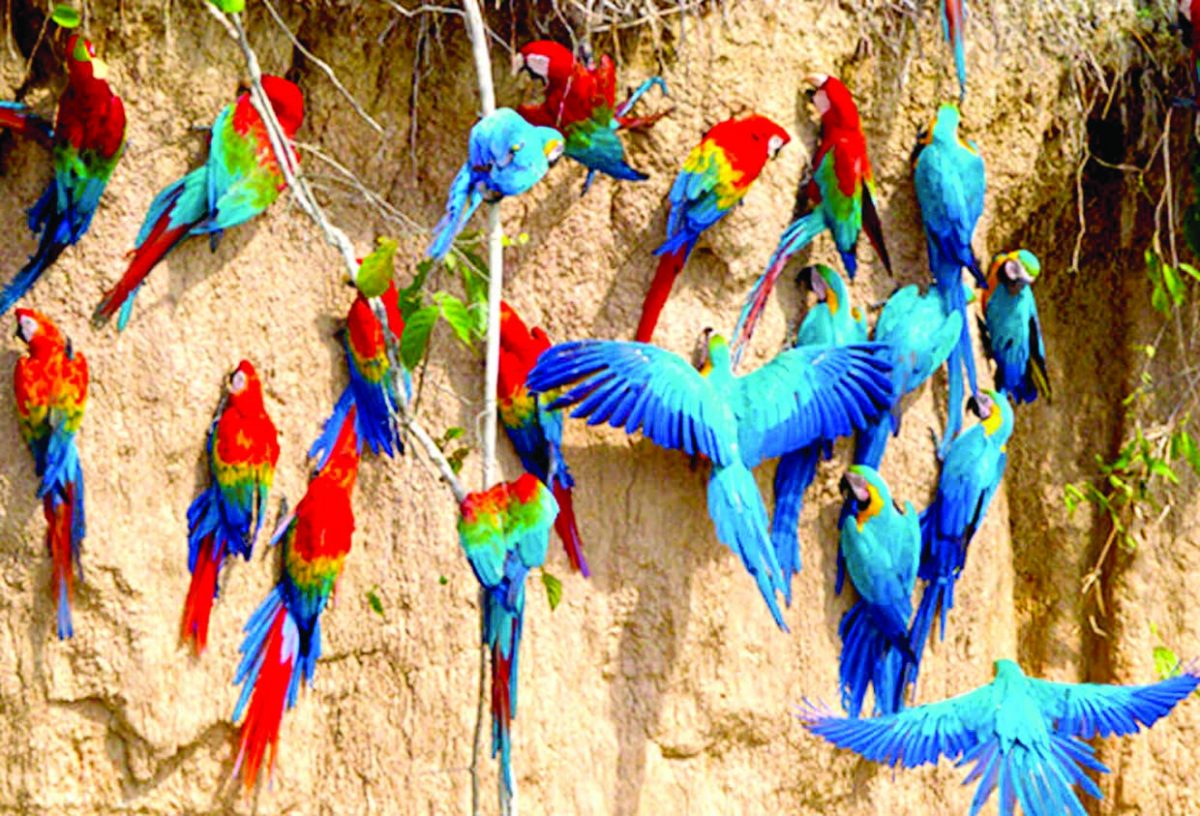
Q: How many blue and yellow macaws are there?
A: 9